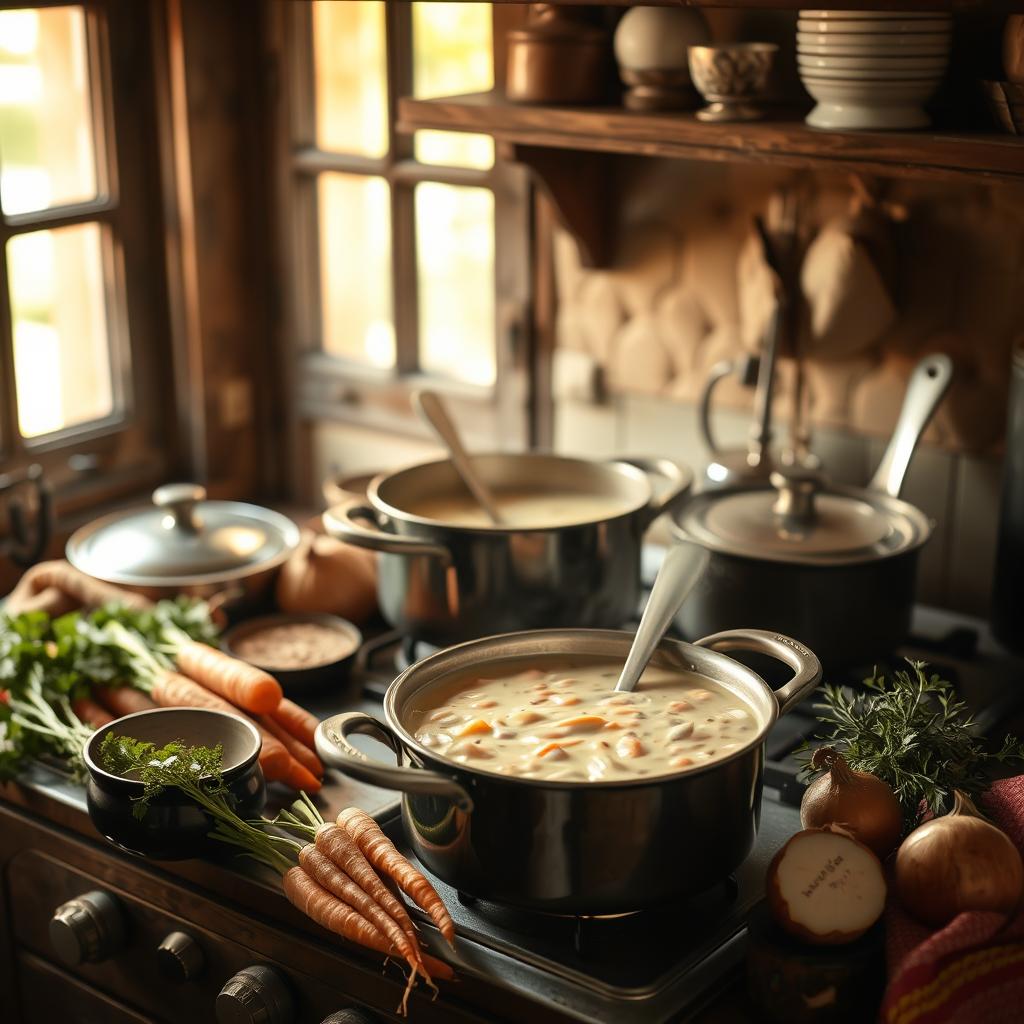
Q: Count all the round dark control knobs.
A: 4